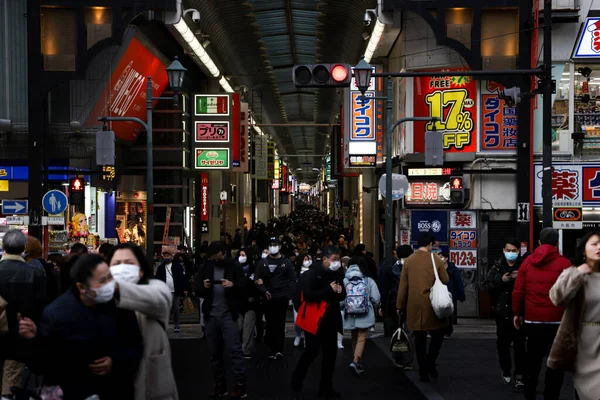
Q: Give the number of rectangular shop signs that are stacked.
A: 3